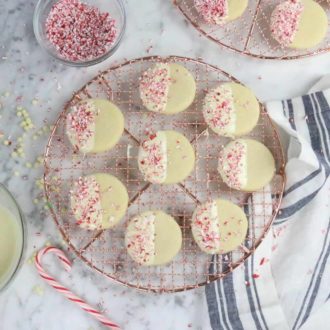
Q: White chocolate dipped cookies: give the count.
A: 10